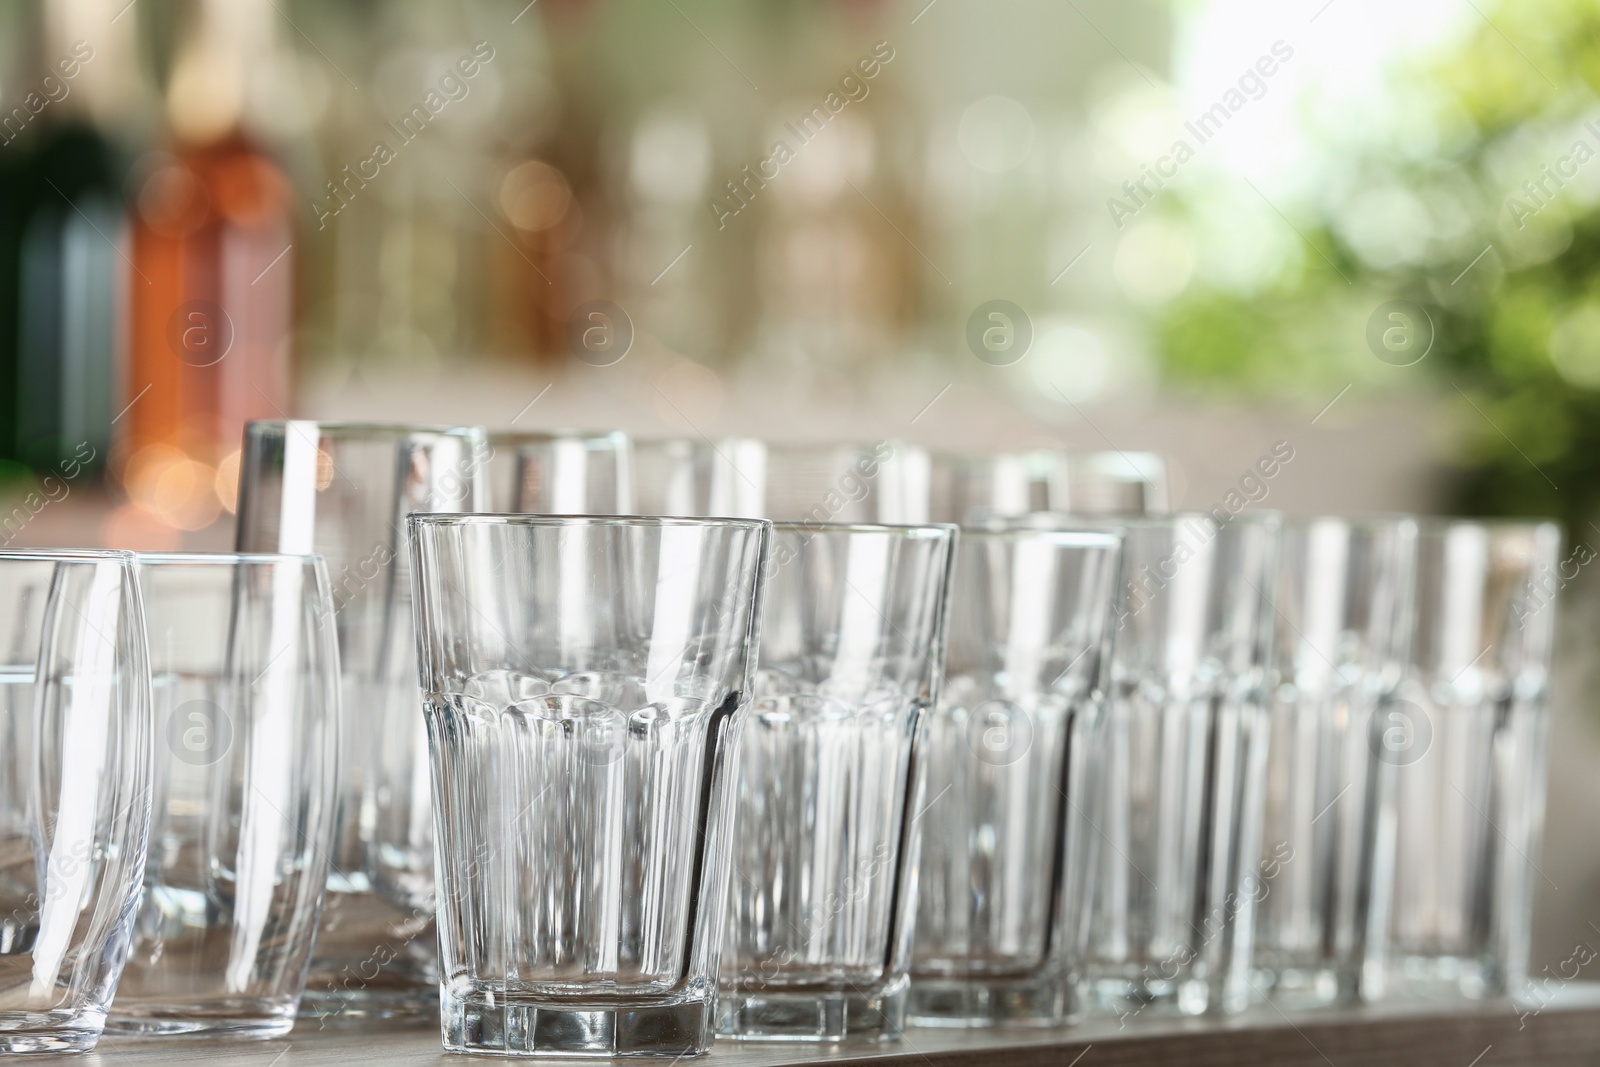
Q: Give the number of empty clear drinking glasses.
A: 14